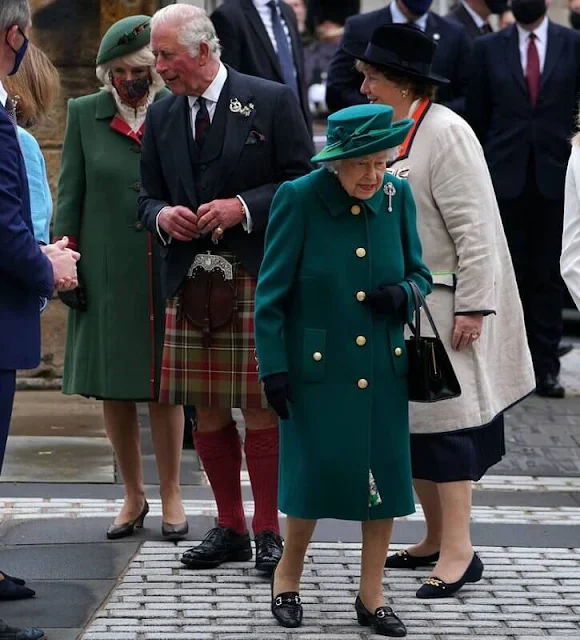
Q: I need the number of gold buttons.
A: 7